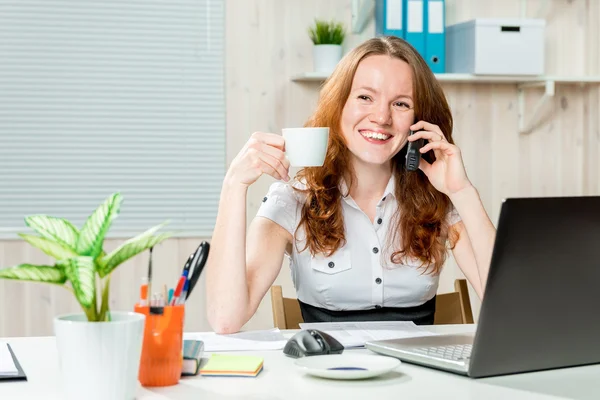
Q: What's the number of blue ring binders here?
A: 3